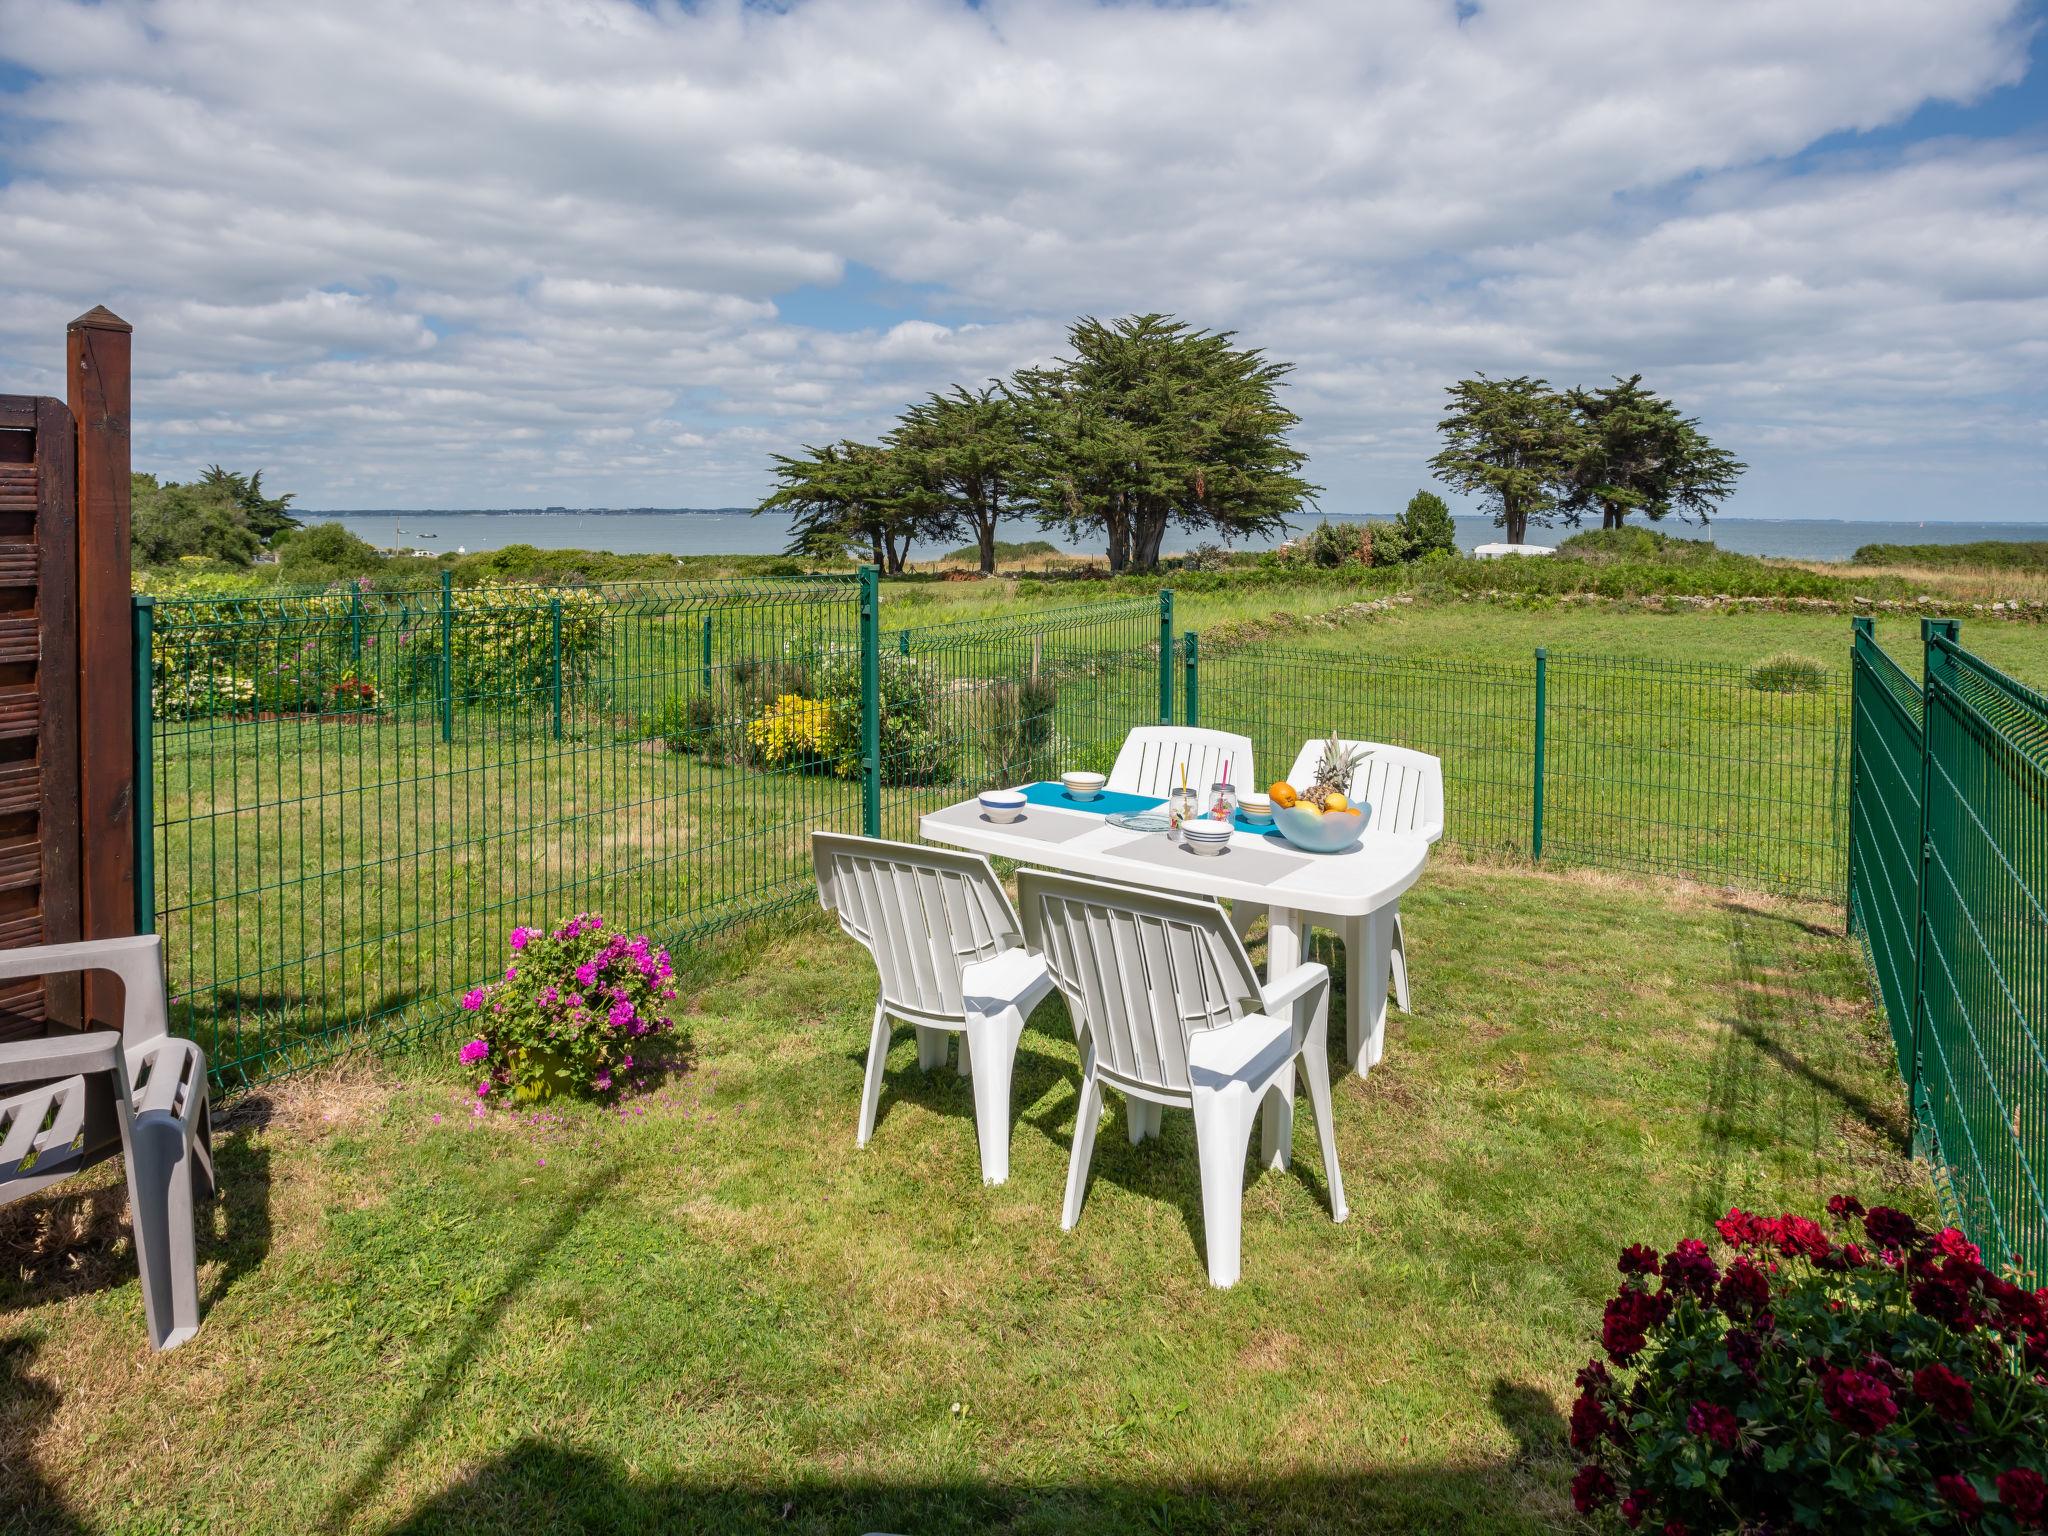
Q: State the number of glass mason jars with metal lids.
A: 2